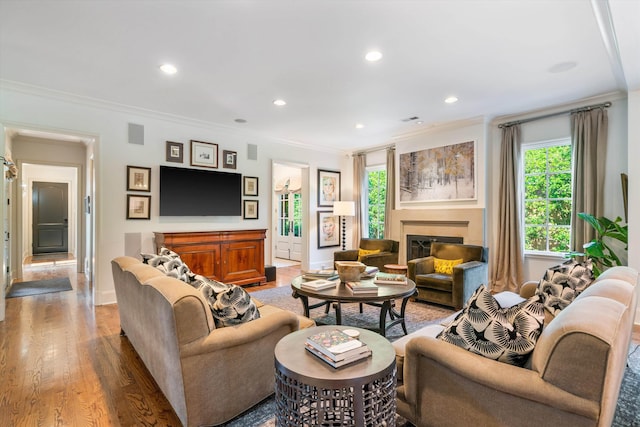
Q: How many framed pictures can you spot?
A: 10